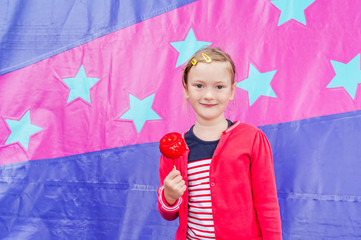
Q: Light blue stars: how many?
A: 7